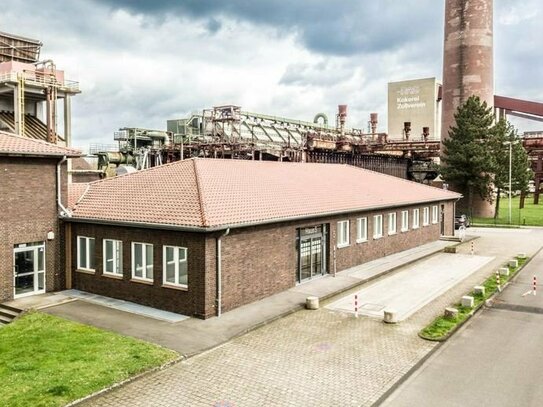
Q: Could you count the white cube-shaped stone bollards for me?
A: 6